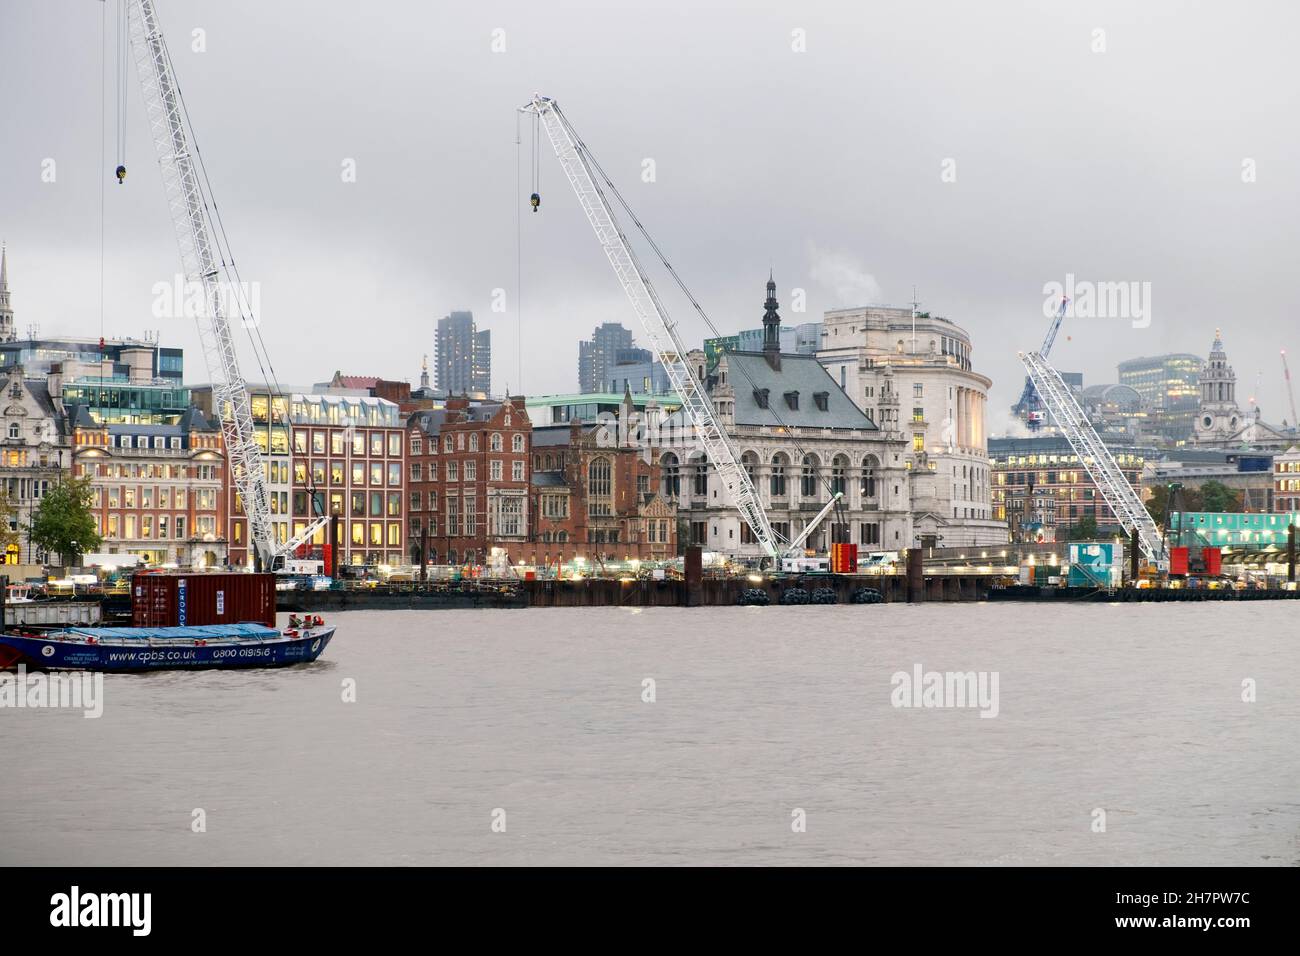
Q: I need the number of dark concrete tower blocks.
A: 2